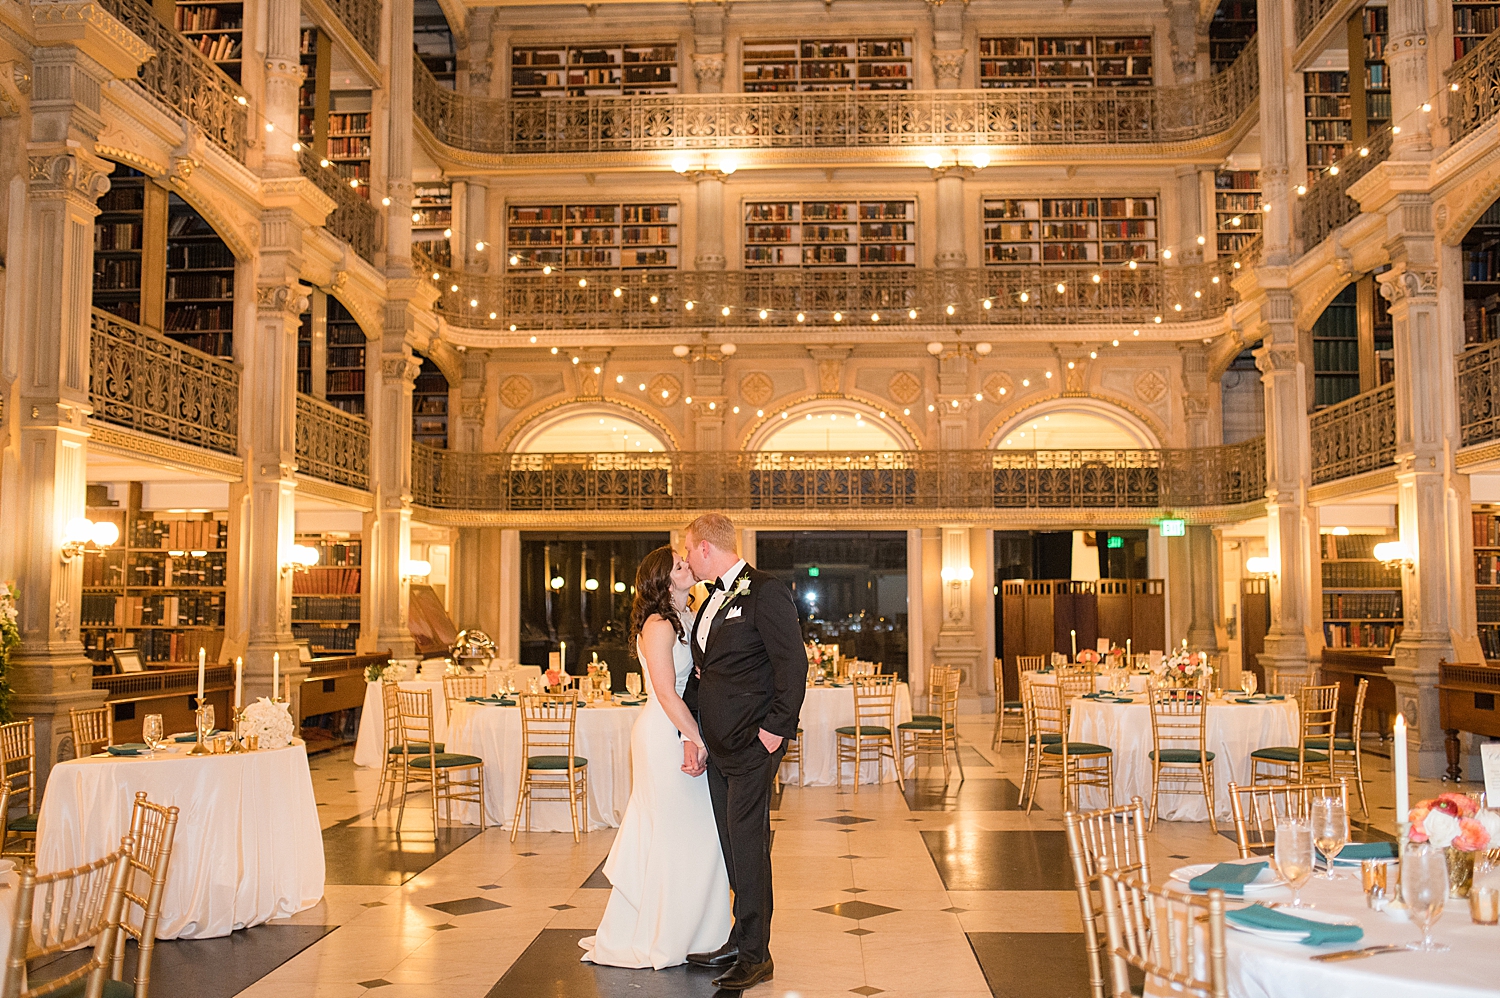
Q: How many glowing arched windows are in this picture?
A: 3